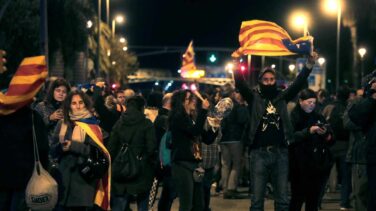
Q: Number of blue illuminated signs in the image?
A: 1